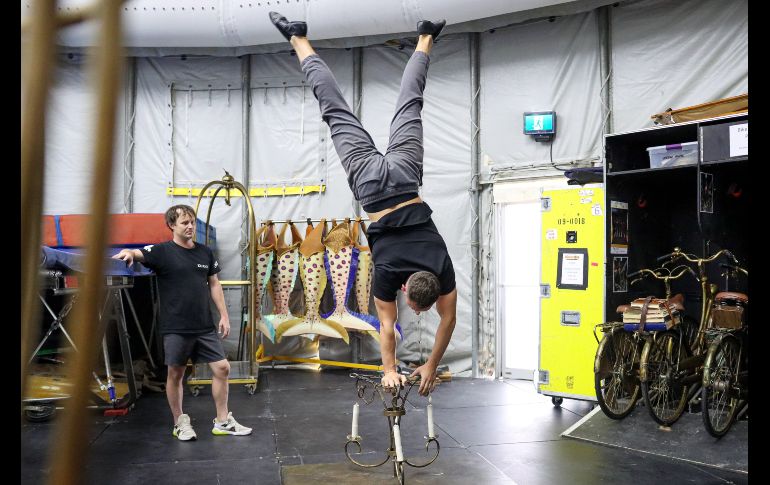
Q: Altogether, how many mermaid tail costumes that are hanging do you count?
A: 5